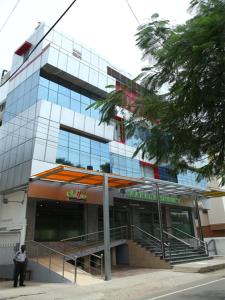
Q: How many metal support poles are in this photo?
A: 3